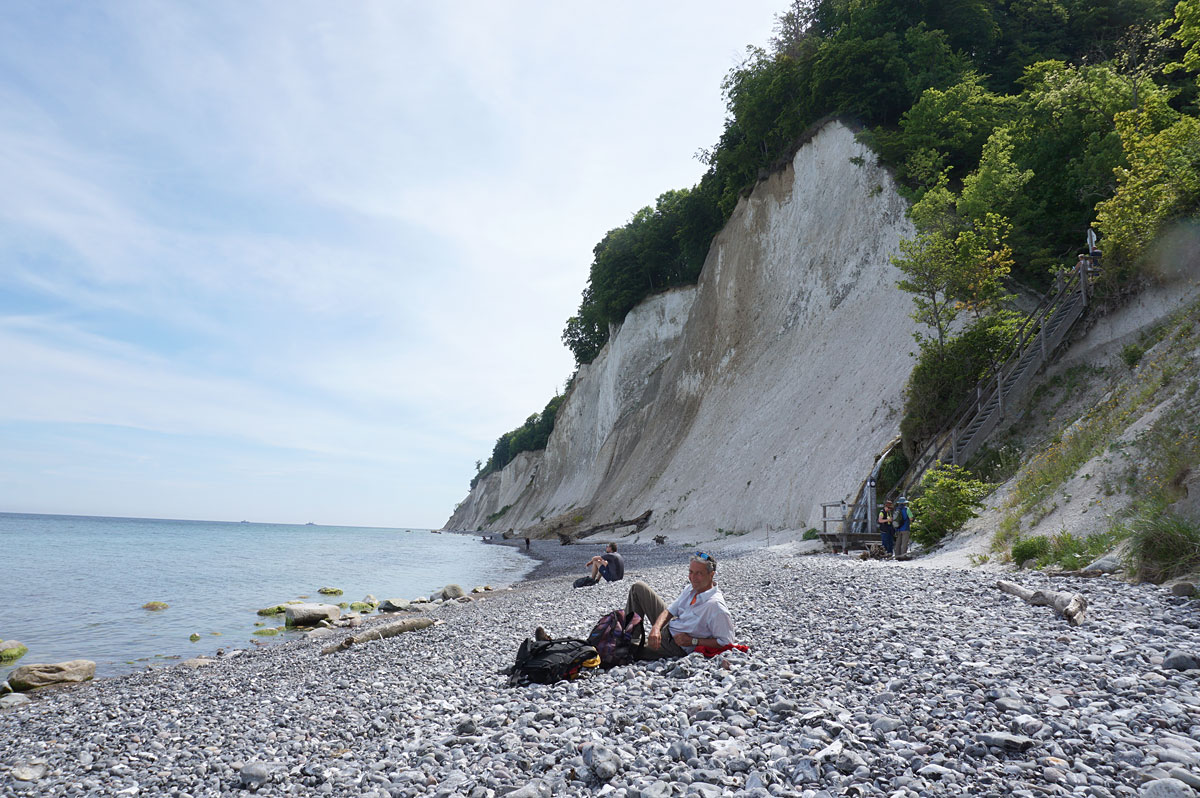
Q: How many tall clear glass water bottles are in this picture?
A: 0